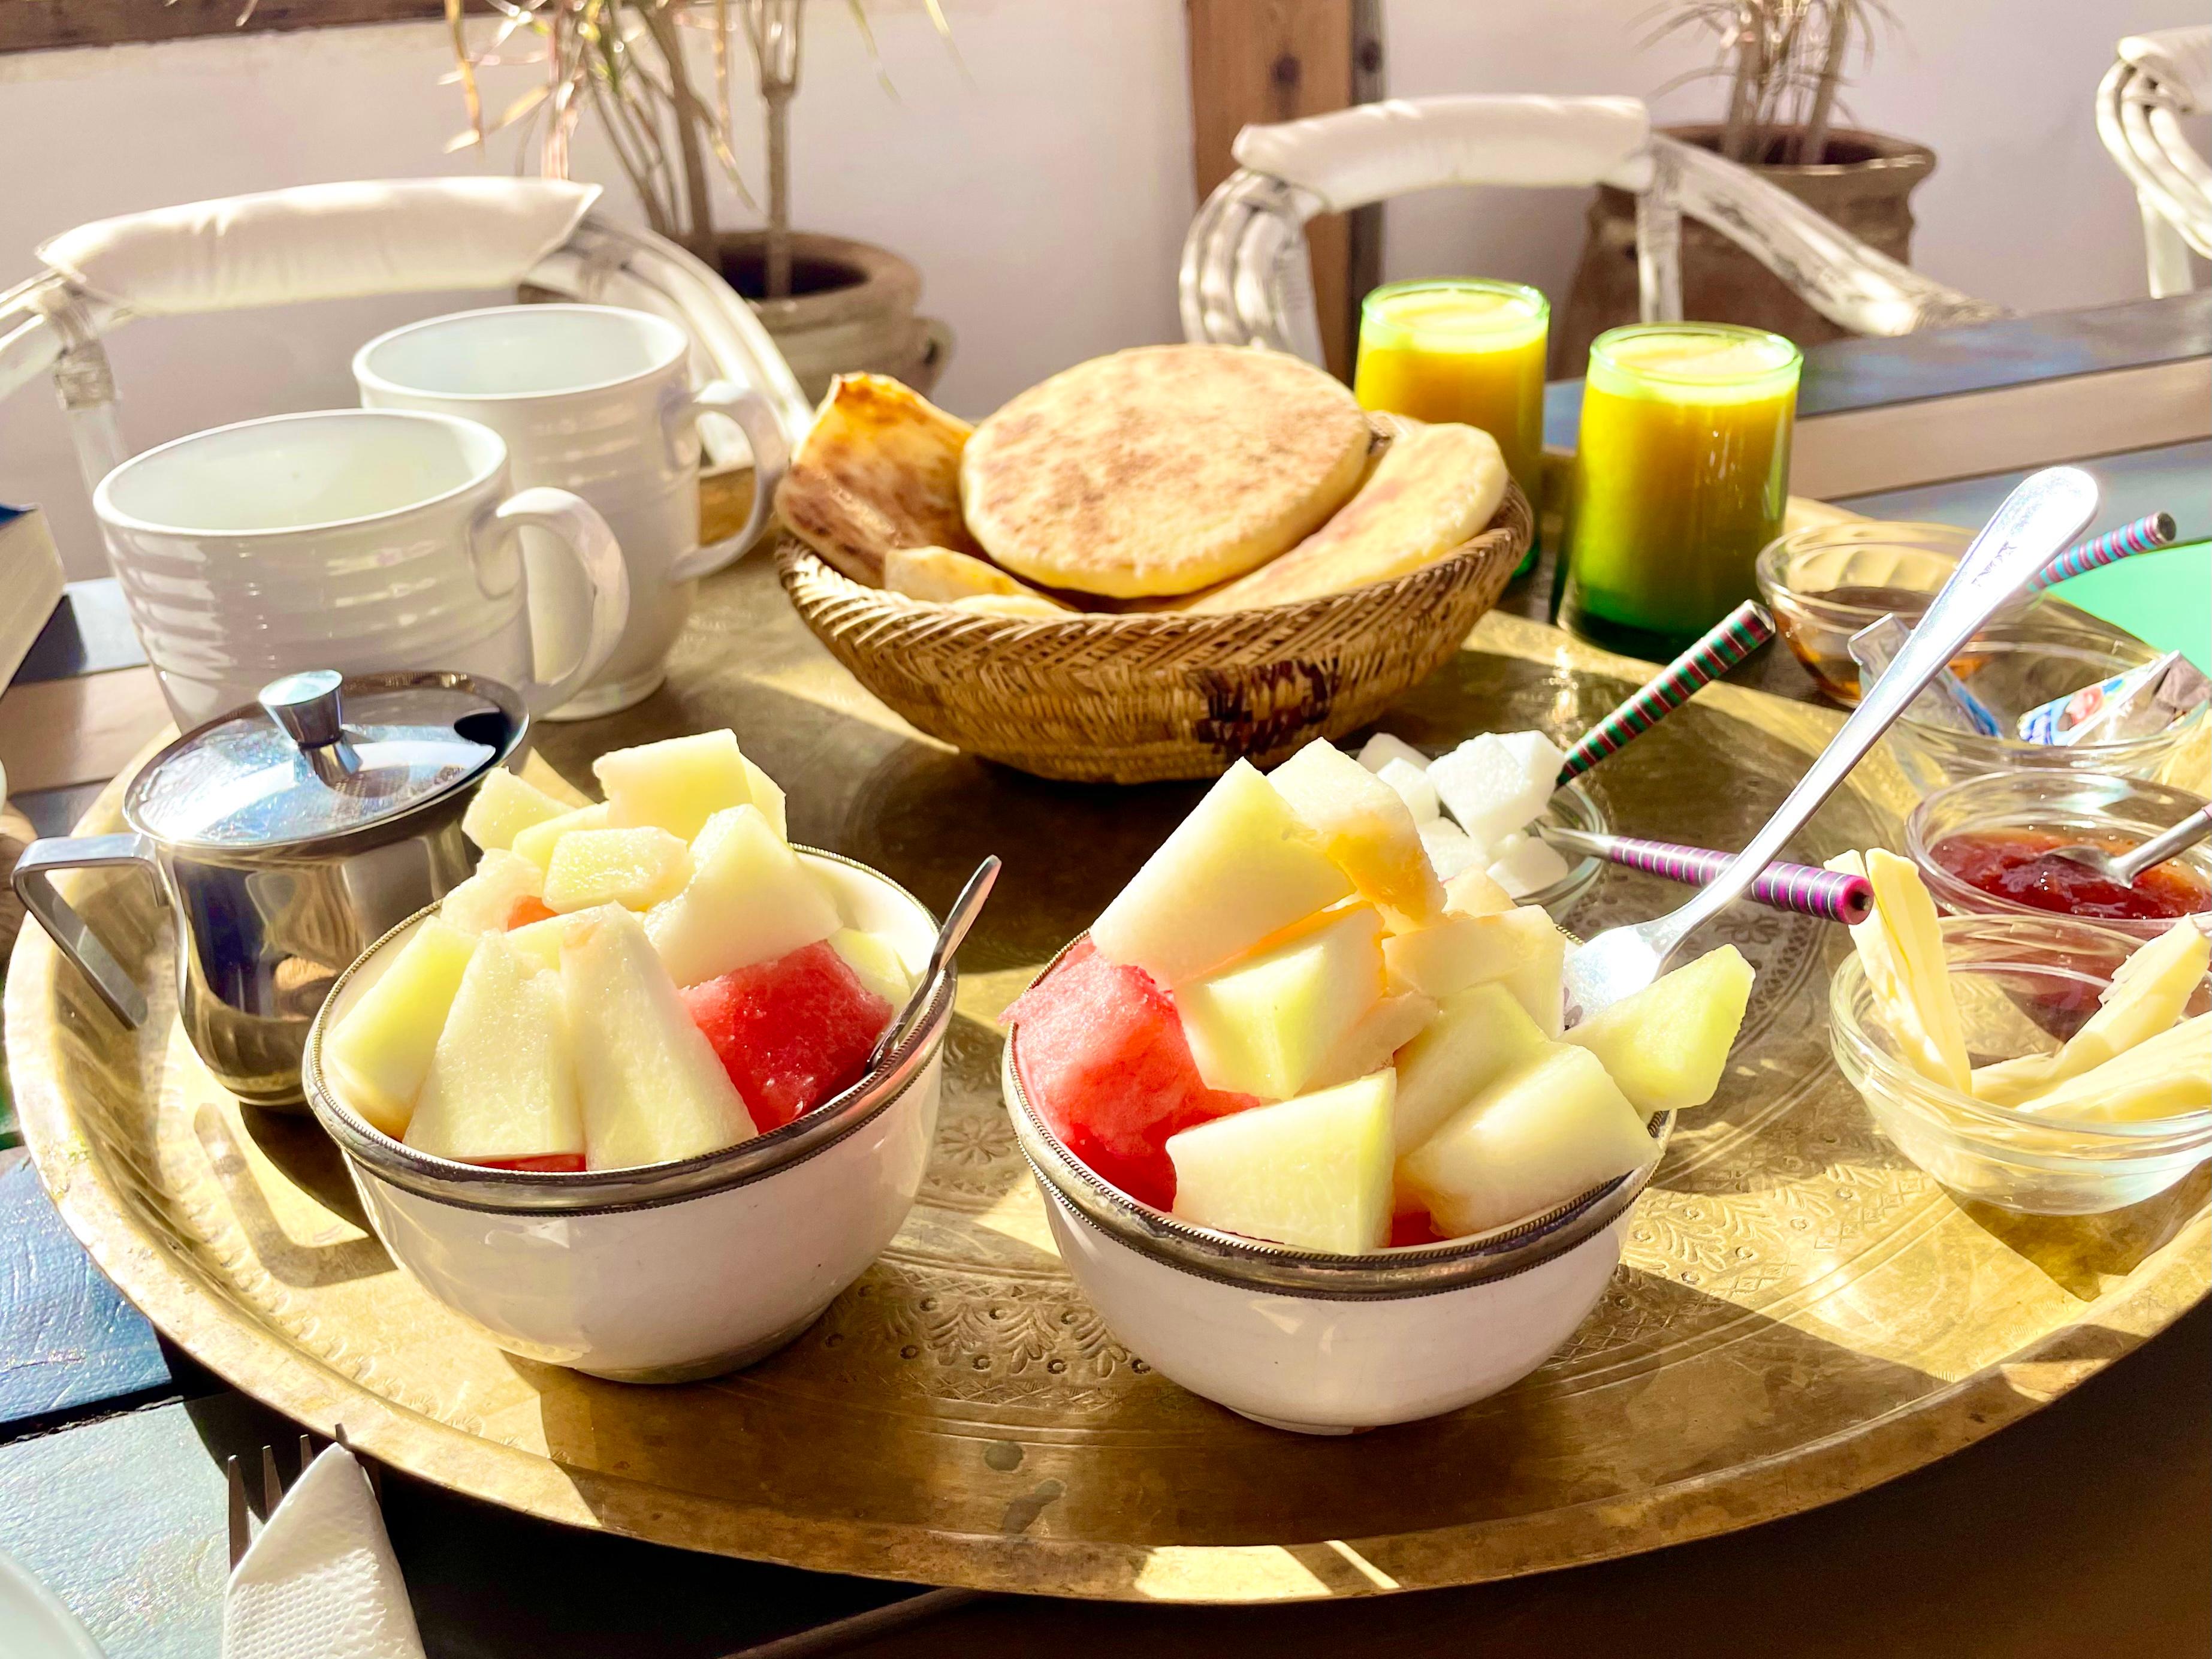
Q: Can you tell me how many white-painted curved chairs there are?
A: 3